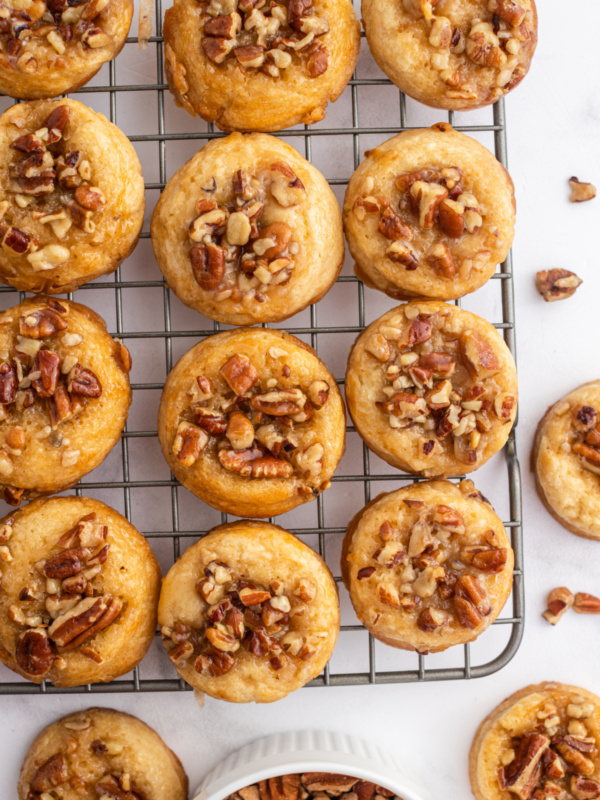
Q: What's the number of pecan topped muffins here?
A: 15